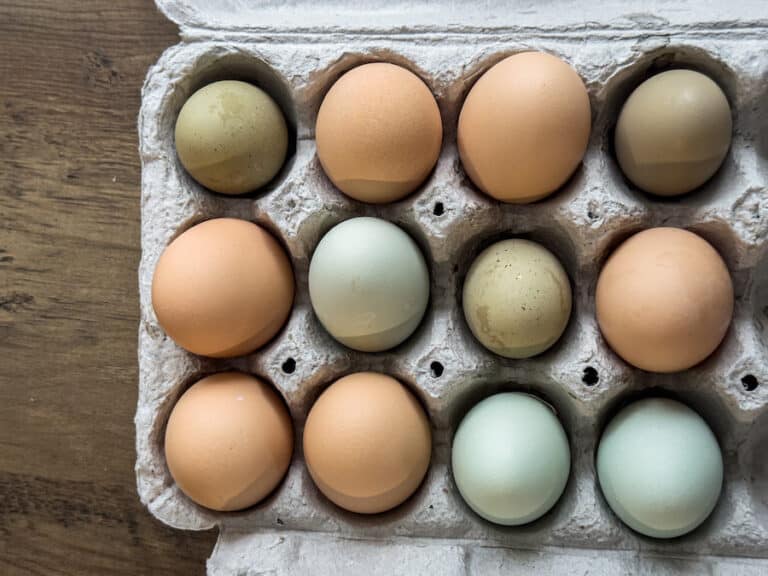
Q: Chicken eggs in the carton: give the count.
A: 12